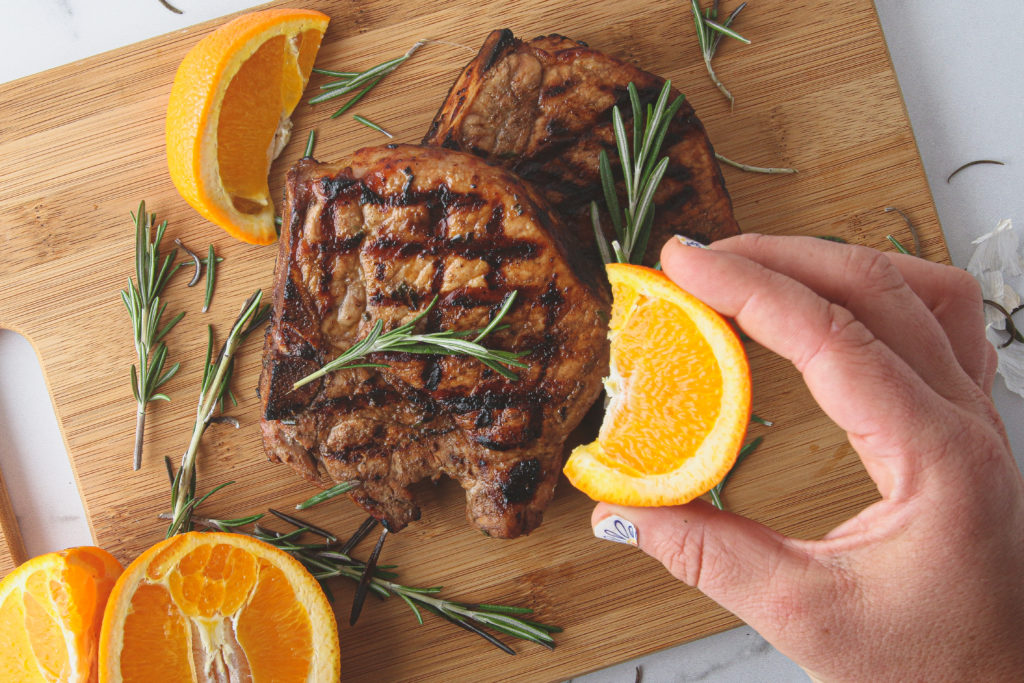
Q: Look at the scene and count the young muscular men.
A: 0